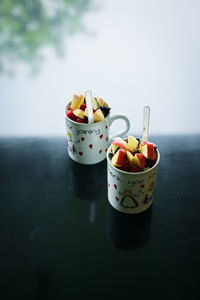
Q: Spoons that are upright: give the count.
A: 2